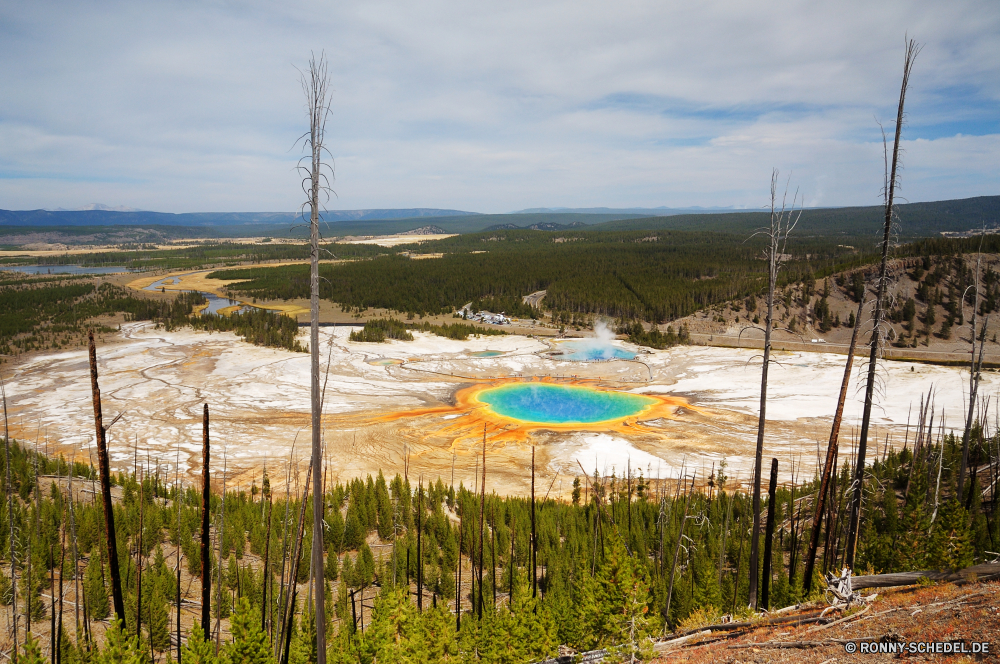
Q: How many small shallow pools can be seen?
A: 2